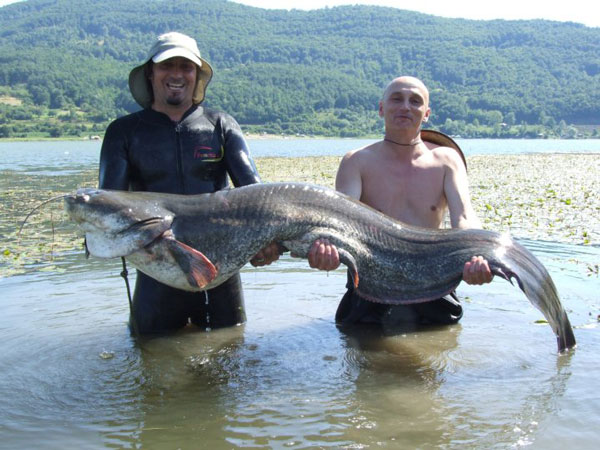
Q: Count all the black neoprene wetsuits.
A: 1